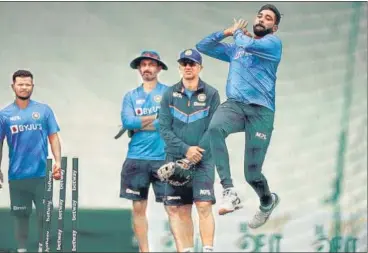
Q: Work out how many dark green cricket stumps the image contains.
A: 3